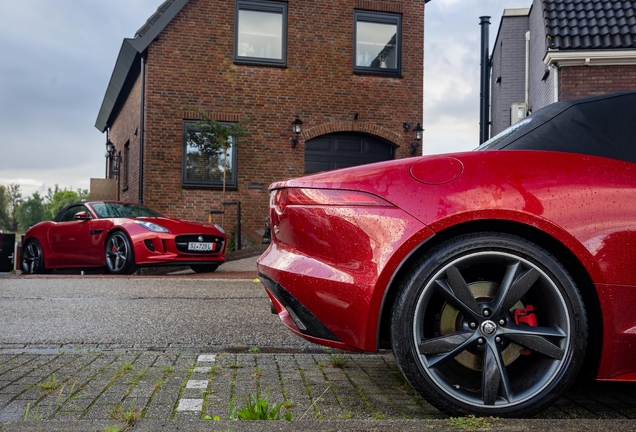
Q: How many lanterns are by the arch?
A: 2